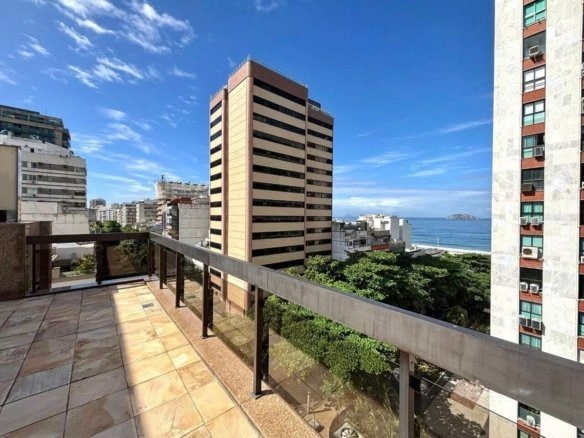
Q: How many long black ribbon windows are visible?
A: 12